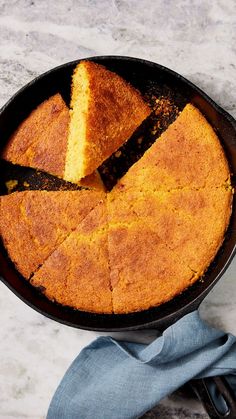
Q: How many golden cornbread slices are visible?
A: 7